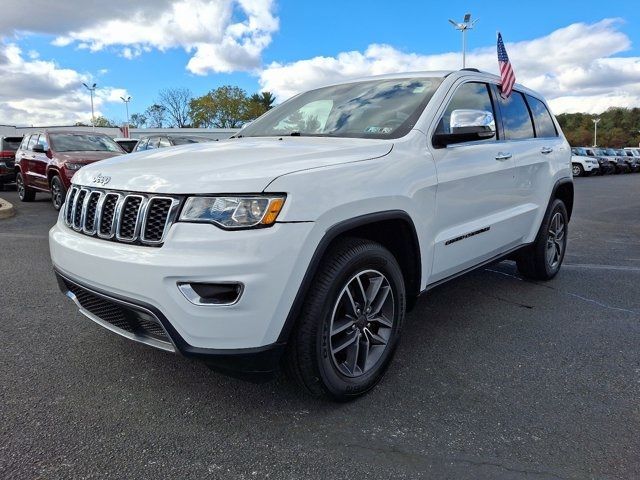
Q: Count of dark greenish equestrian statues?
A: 0